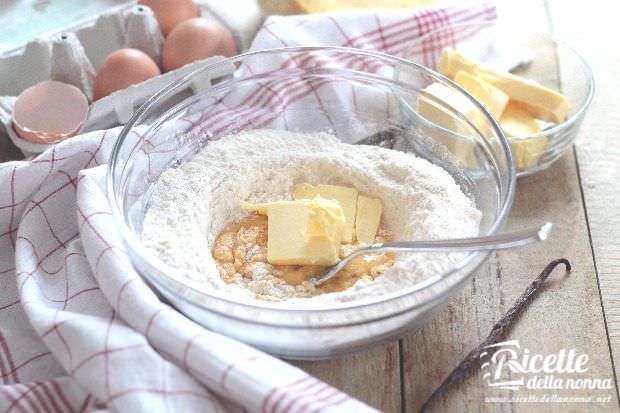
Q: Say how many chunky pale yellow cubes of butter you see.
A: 7